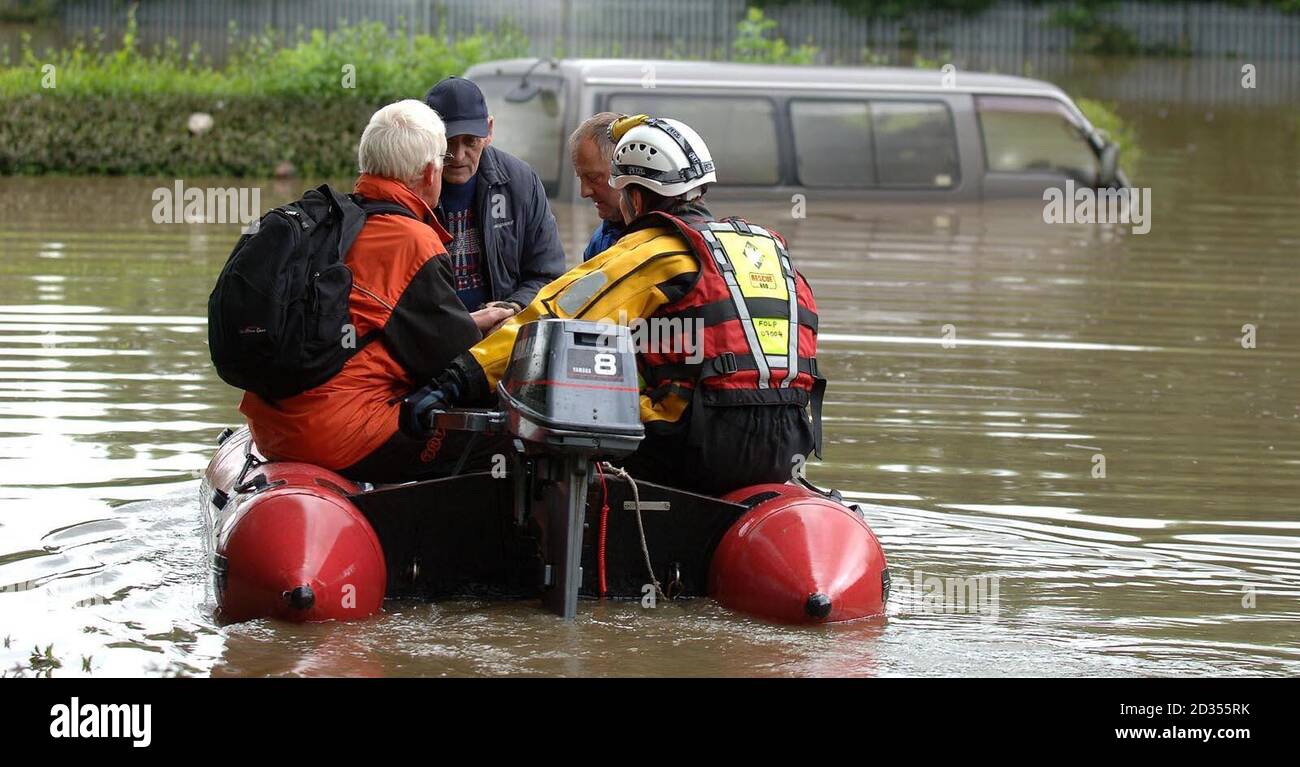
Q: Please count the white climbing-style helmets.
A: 1